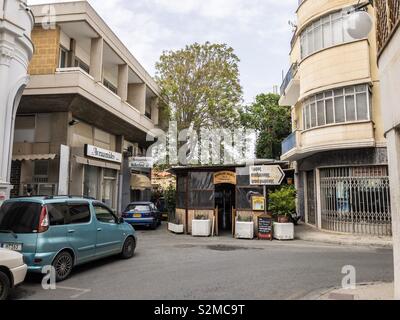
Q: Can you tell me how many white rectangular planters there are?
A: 4